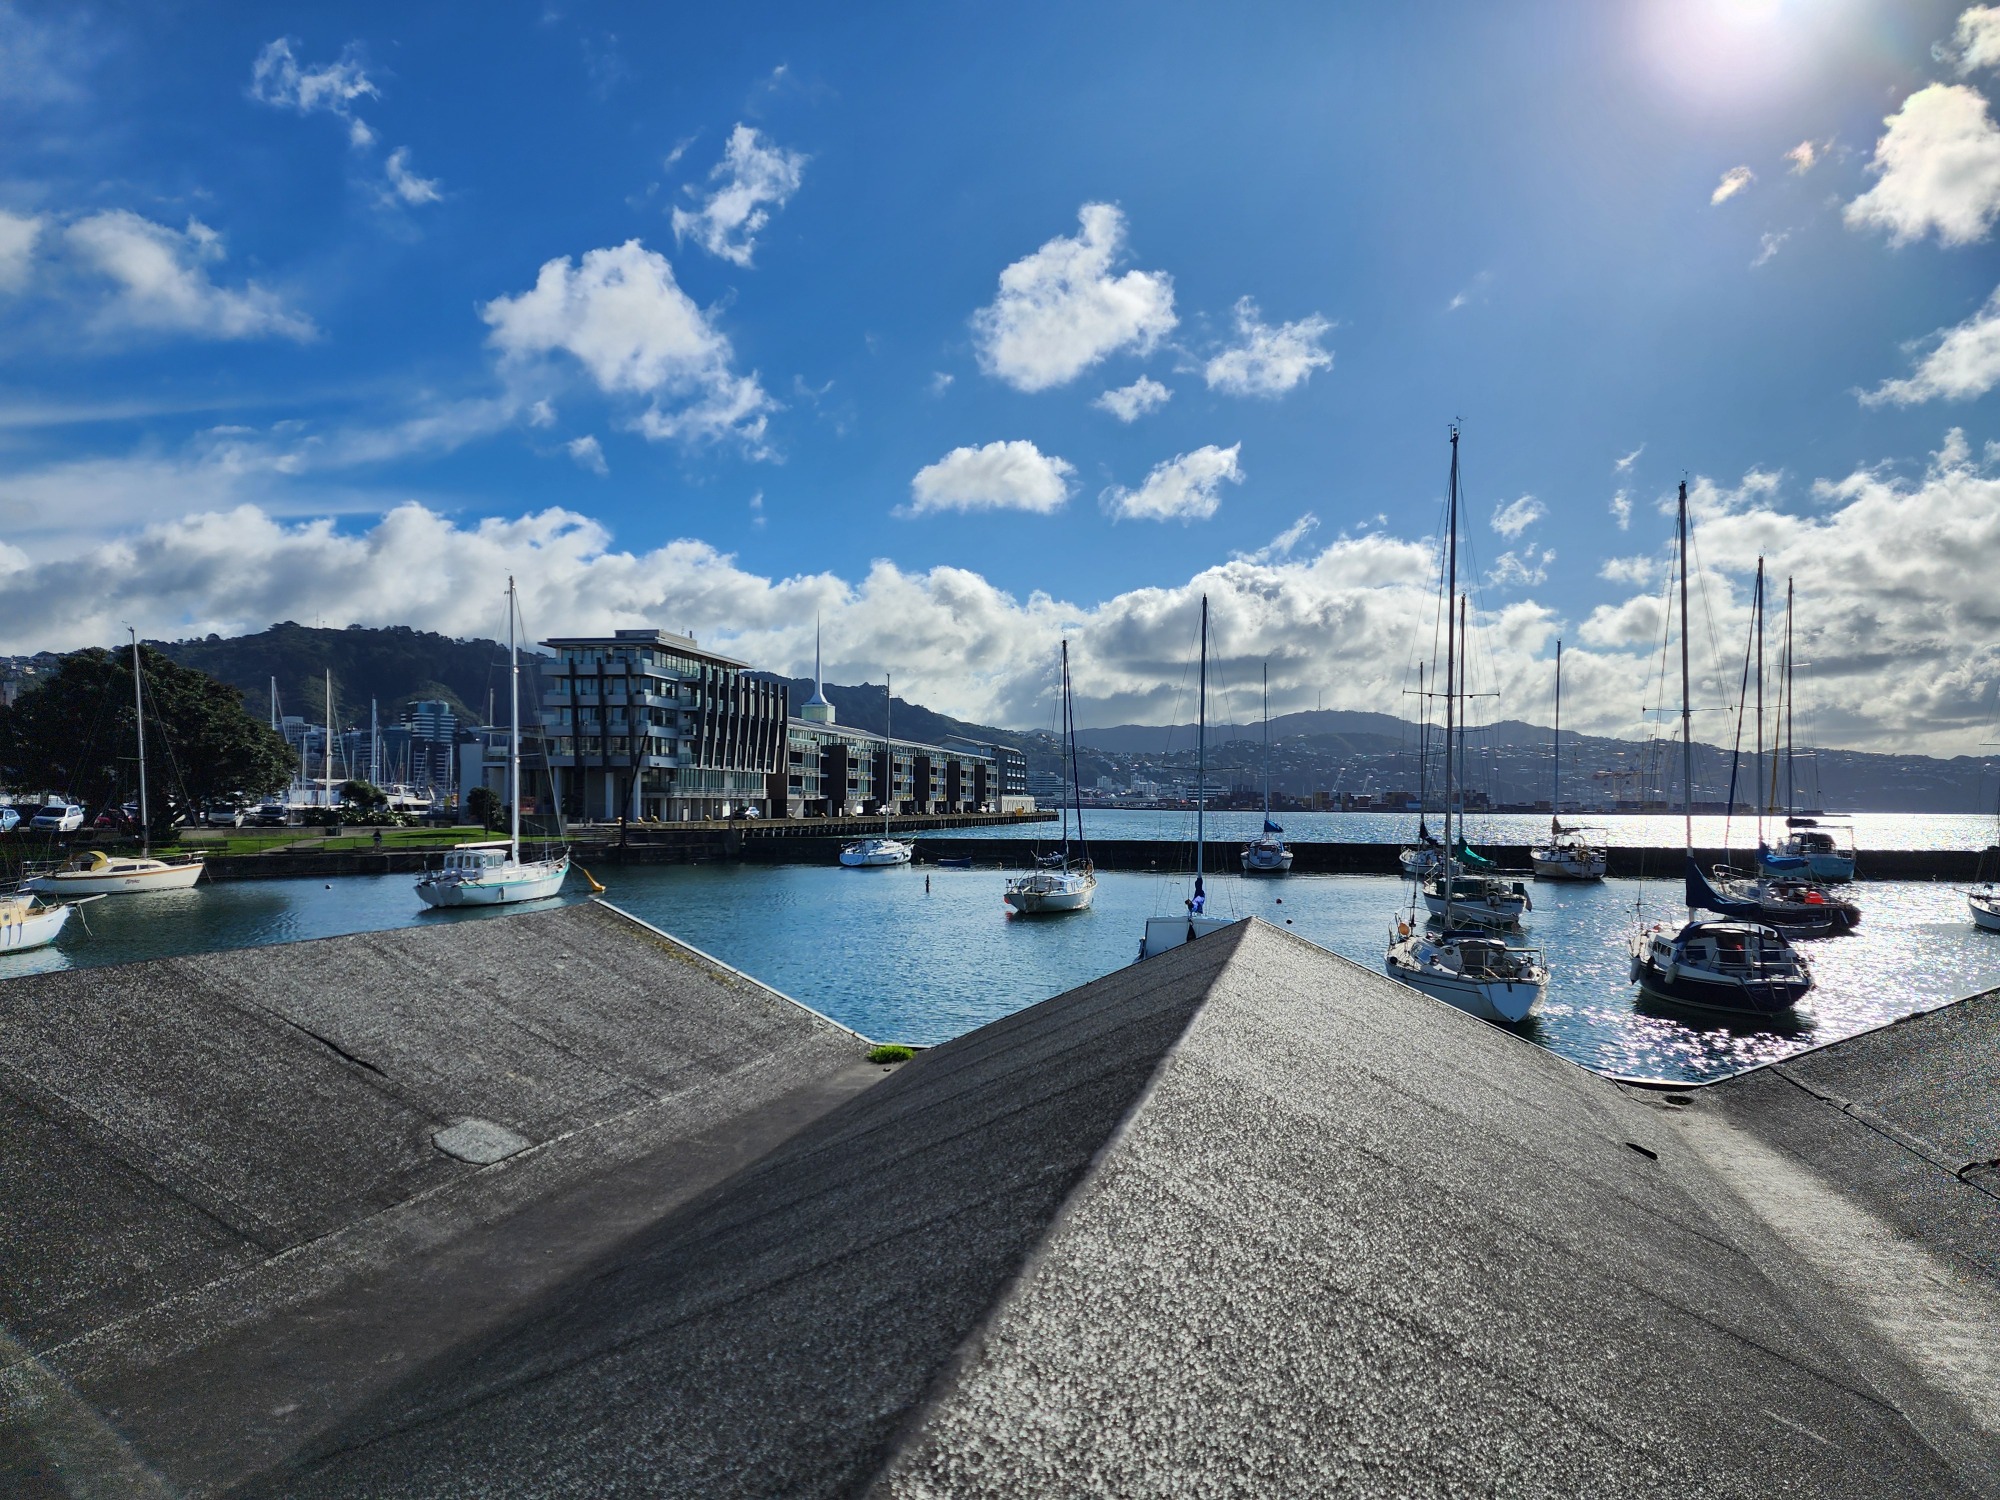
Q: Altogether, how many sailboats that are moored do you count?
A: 15